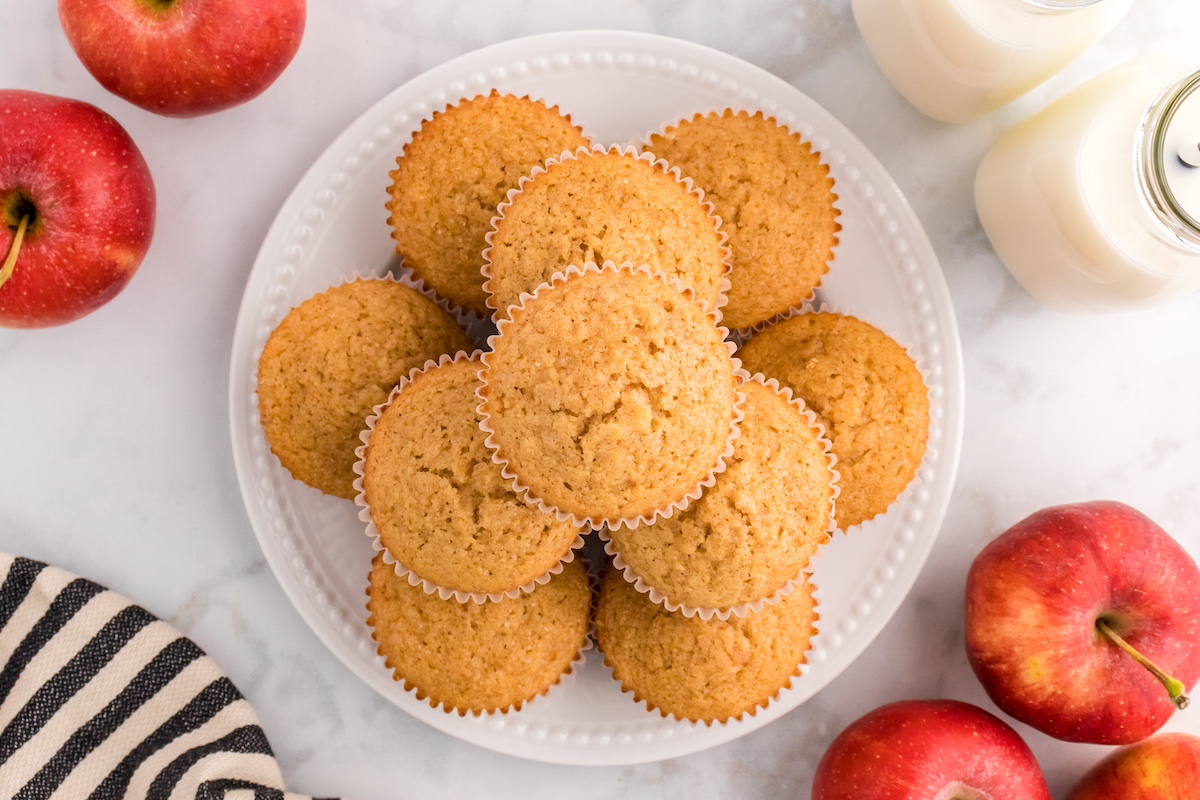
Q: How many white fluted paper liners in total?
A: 10